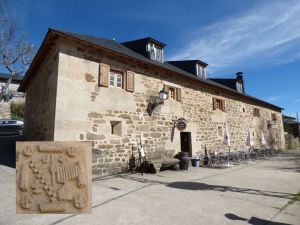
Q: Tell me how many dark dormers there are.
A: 3